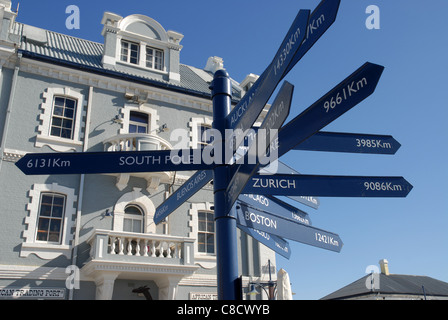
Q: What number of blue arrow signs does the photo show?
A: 12